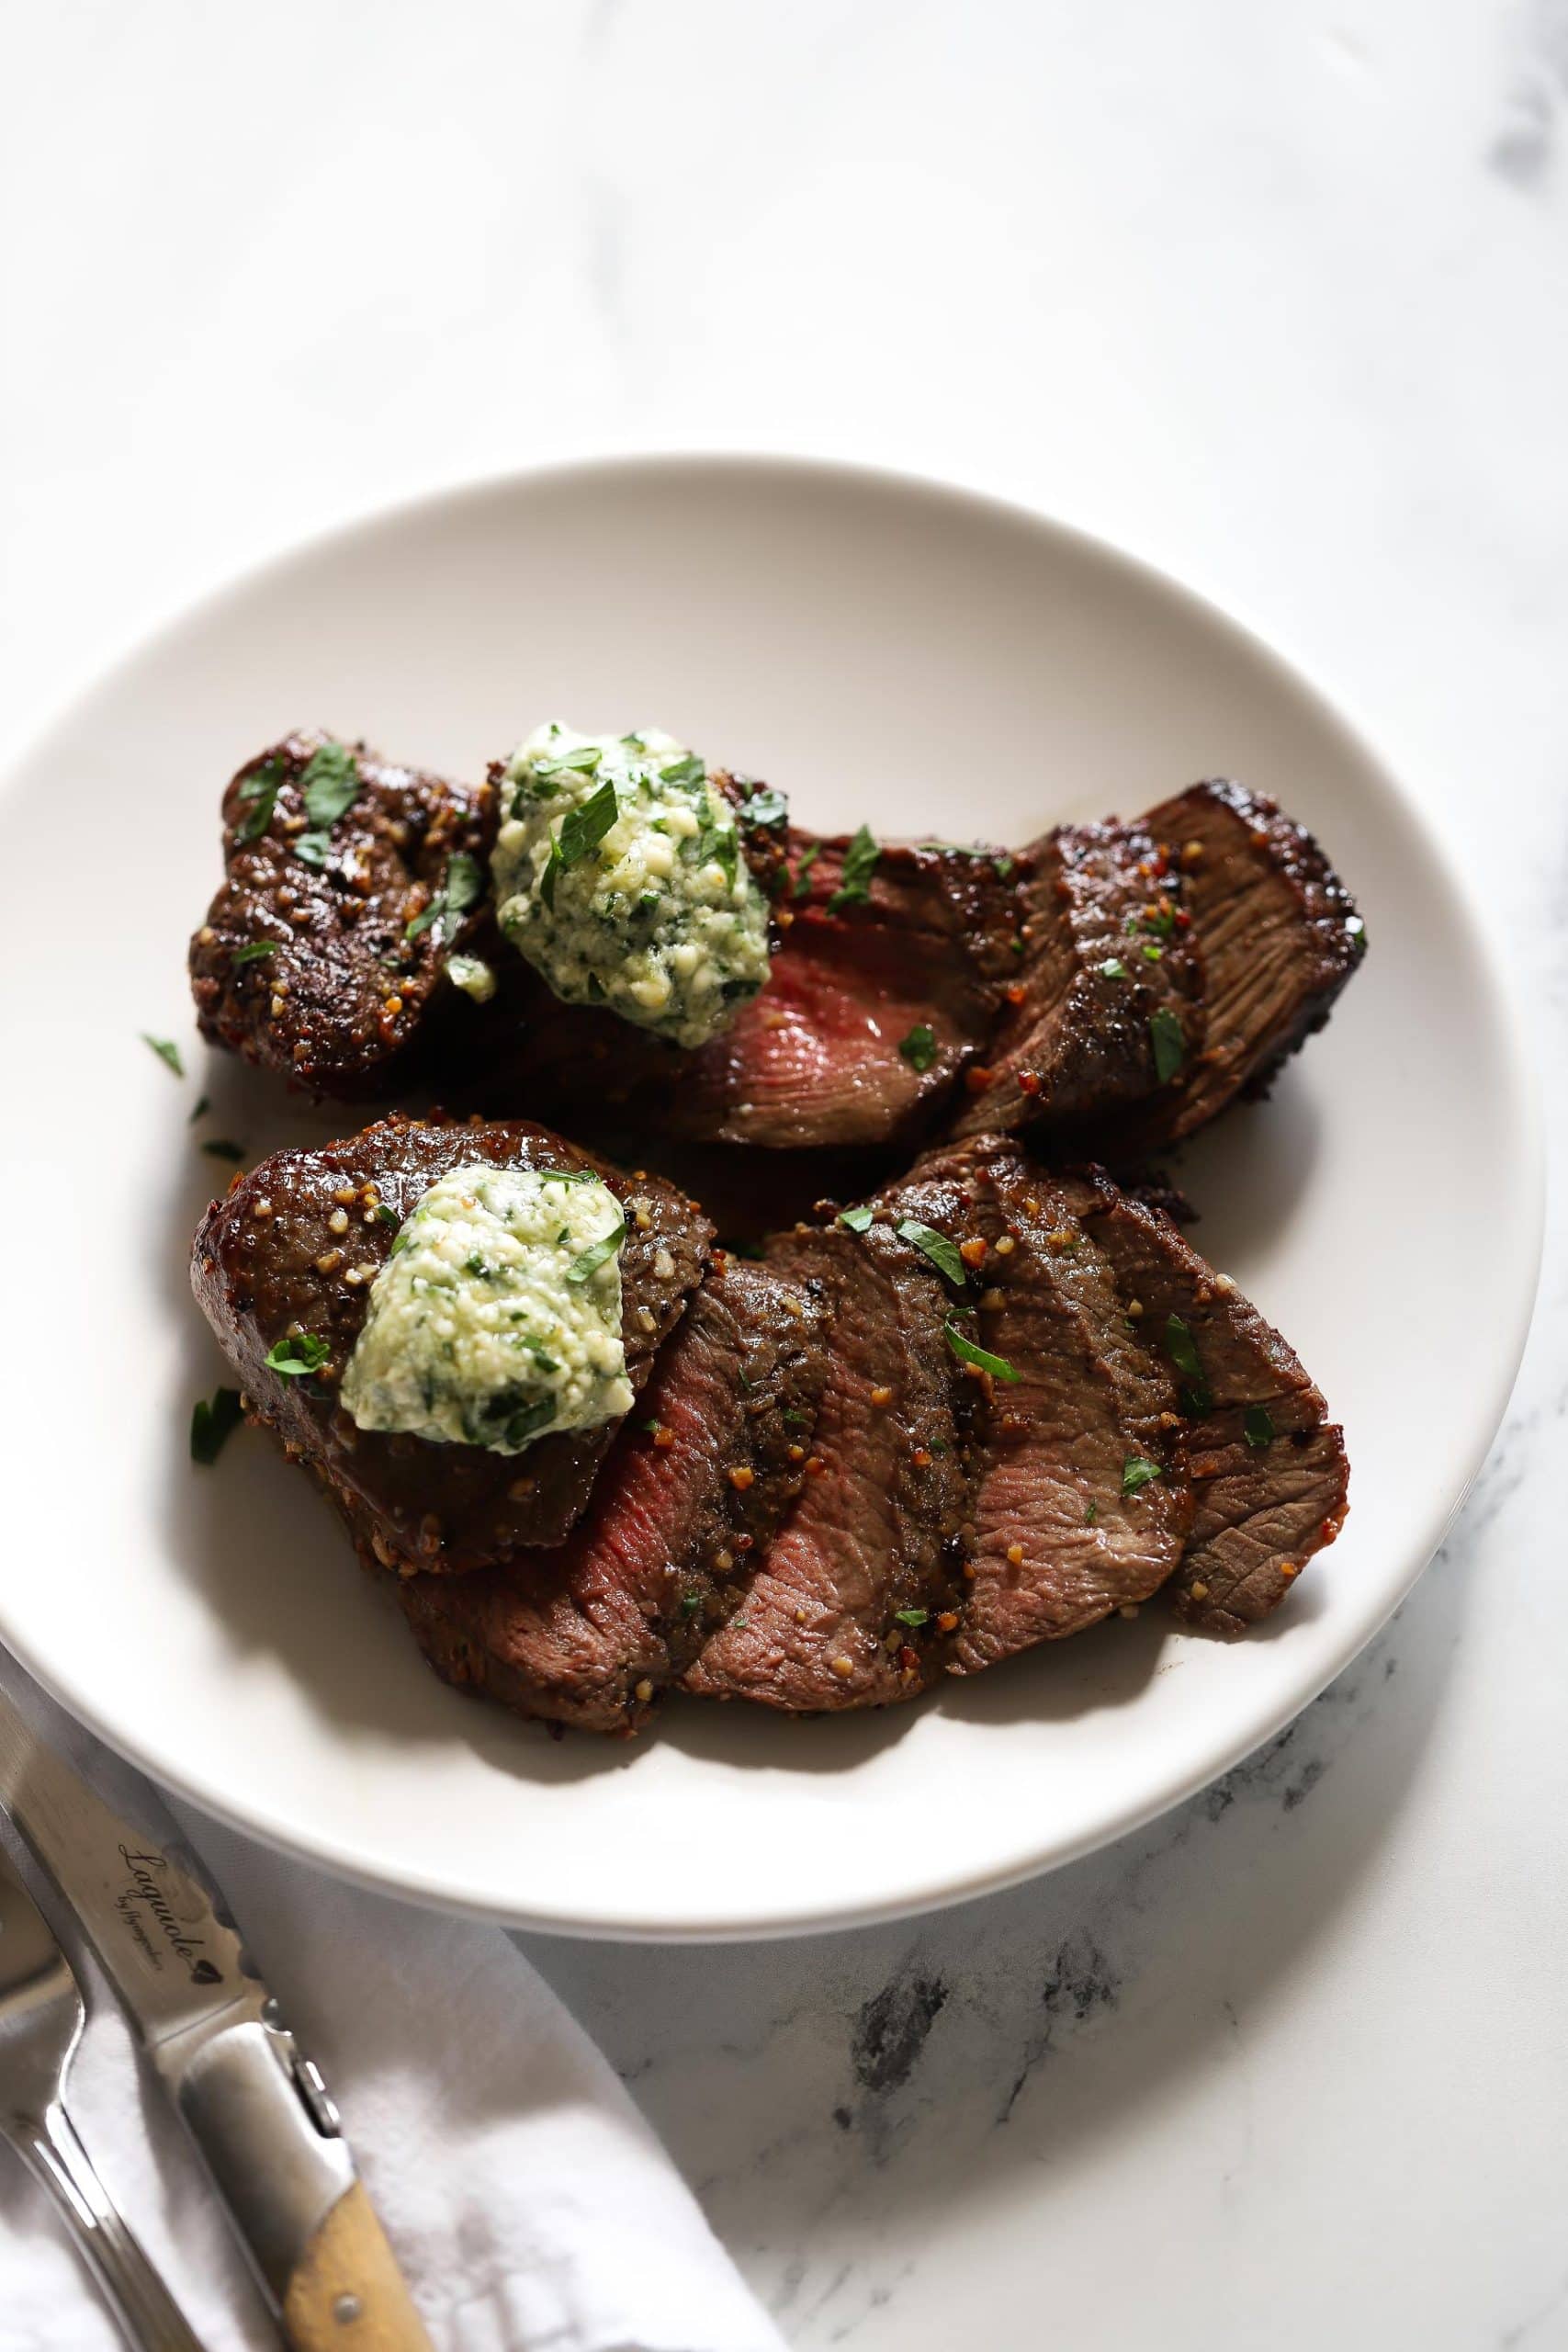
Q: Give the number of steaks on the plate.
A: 2